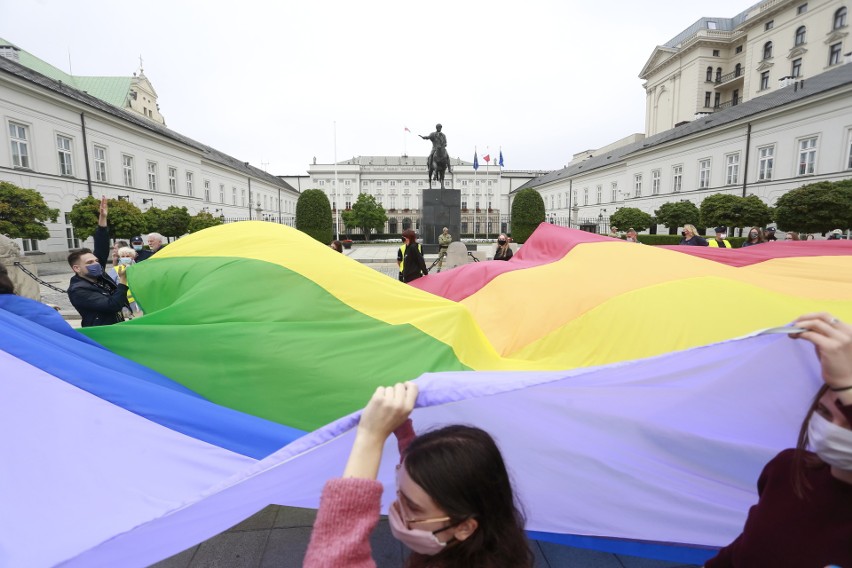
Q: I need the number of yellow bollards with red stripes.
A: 0